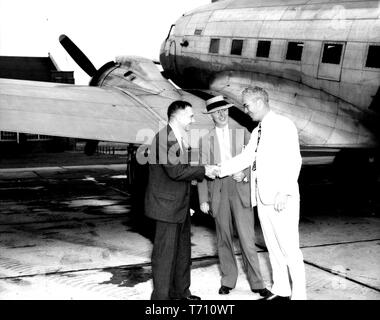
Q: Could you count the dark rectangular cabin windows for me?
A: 6